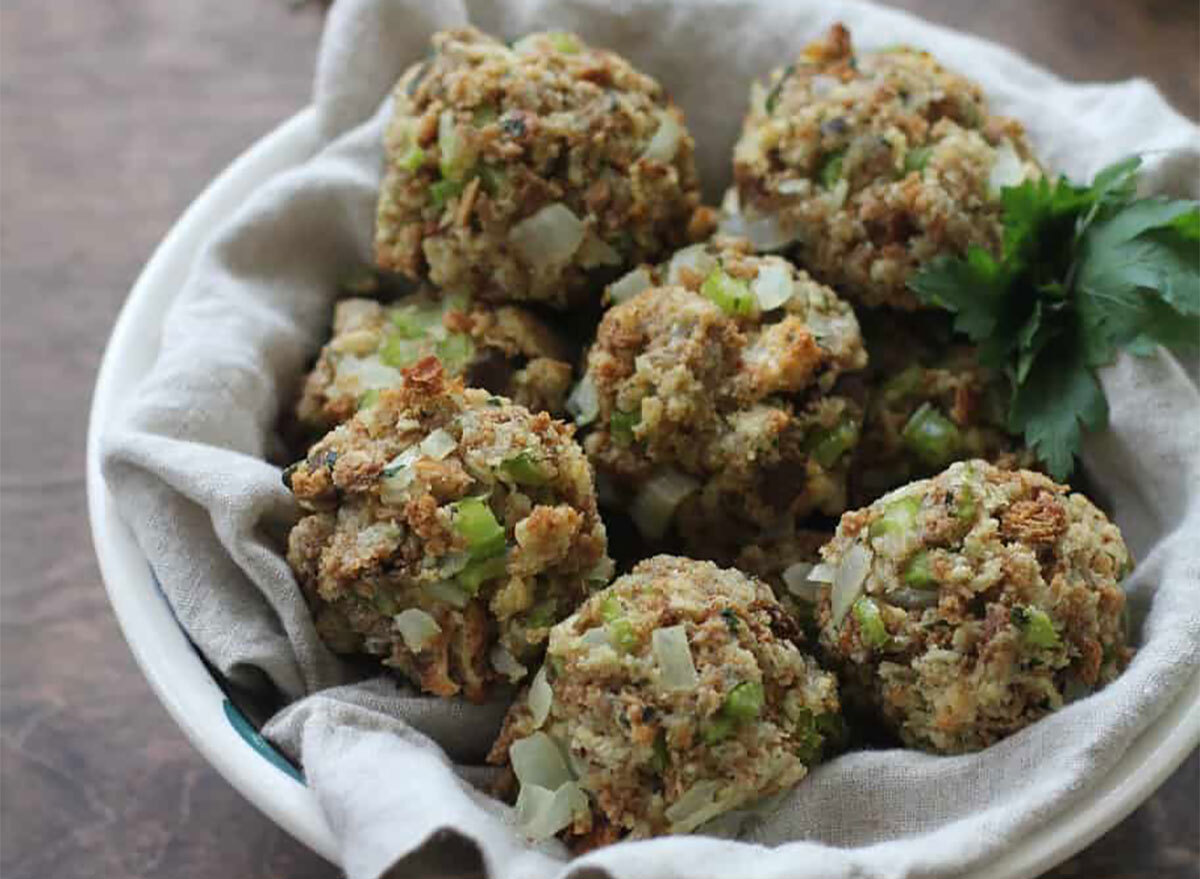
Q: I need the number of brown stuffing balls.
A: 8